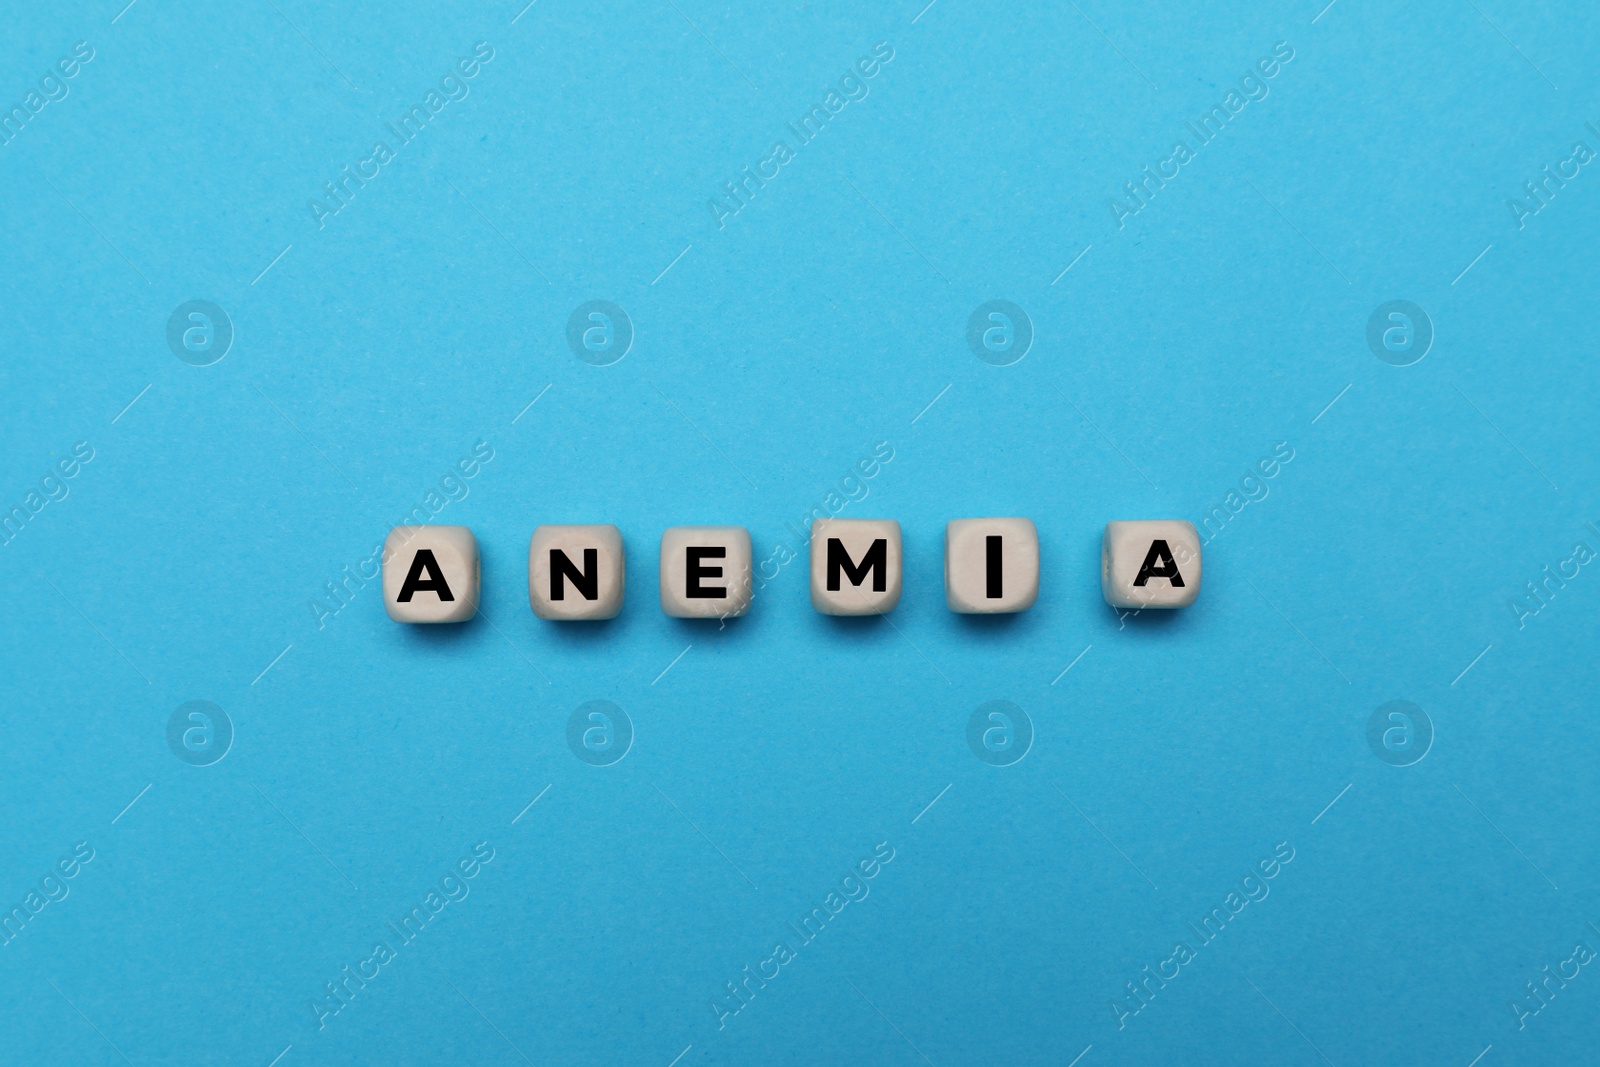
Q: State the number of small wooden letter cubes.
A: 6